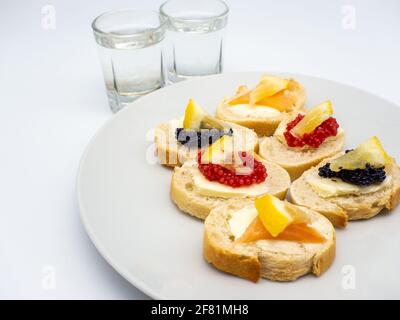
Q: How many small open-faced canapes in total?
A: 6